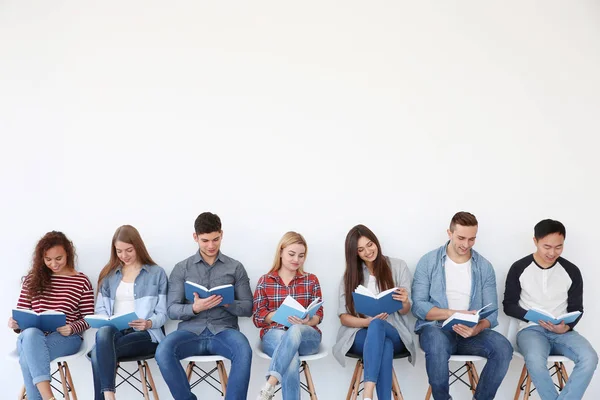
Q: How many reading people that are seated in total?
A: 7